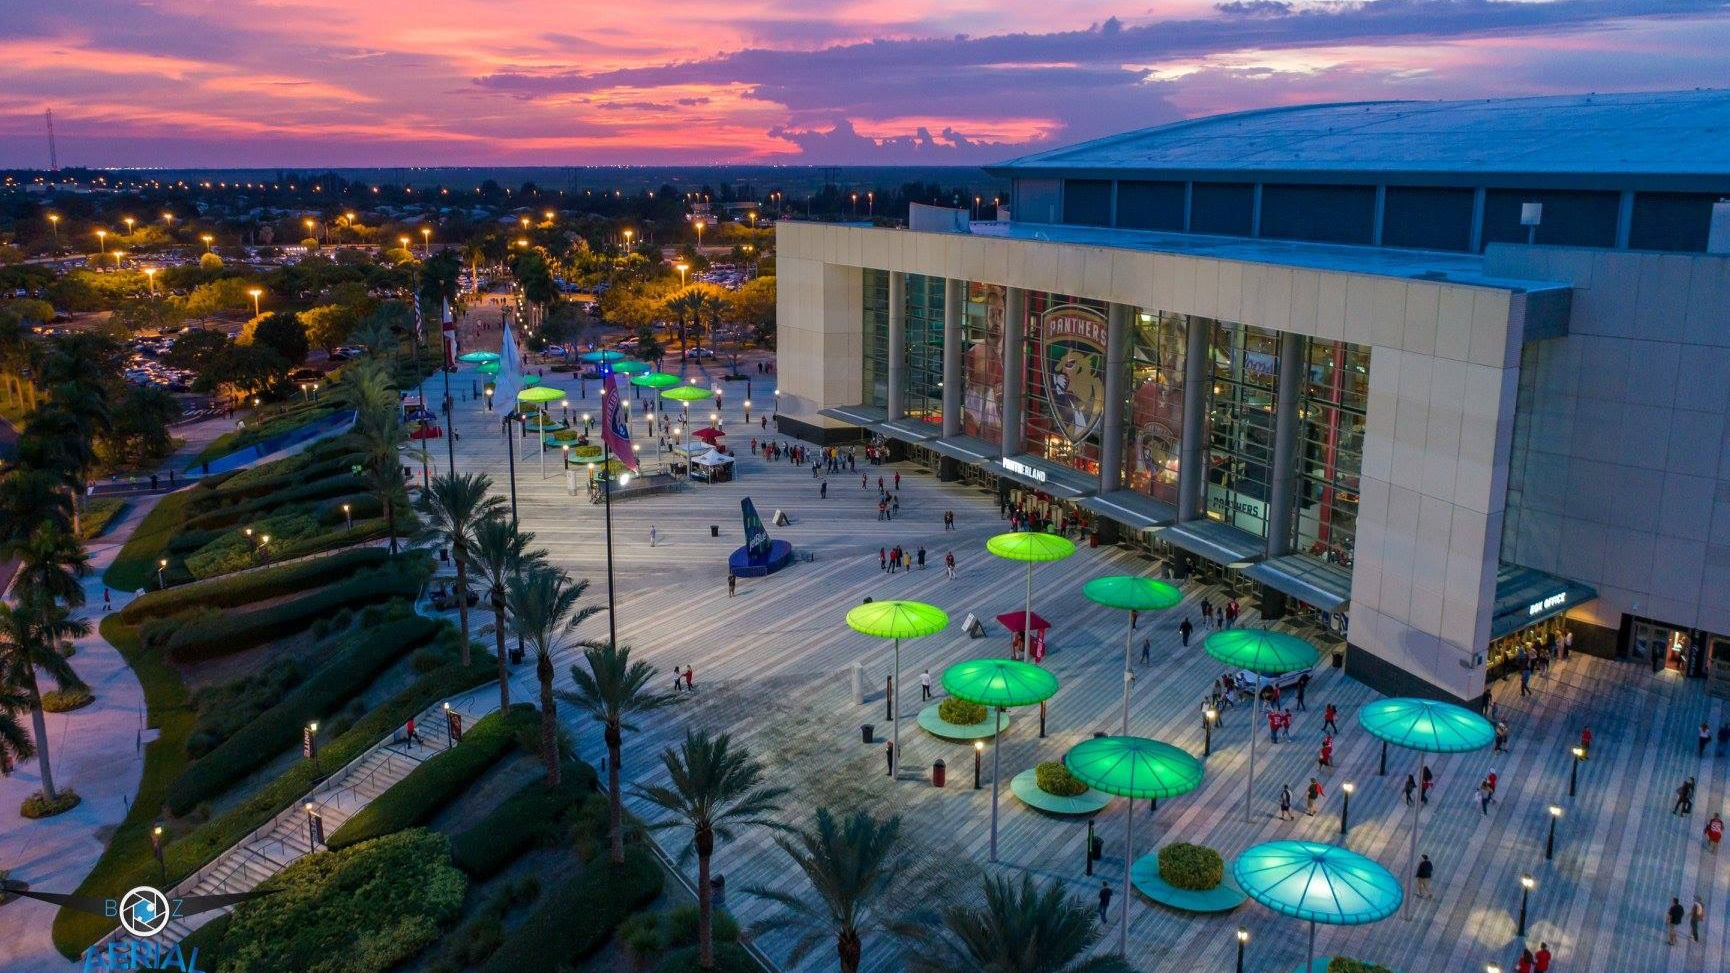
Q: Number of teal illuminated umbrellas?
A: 4